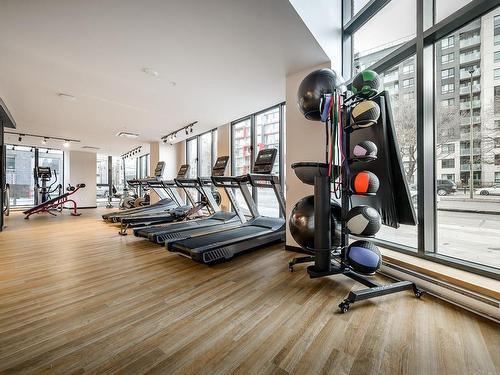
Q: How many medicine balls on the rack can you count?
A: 6